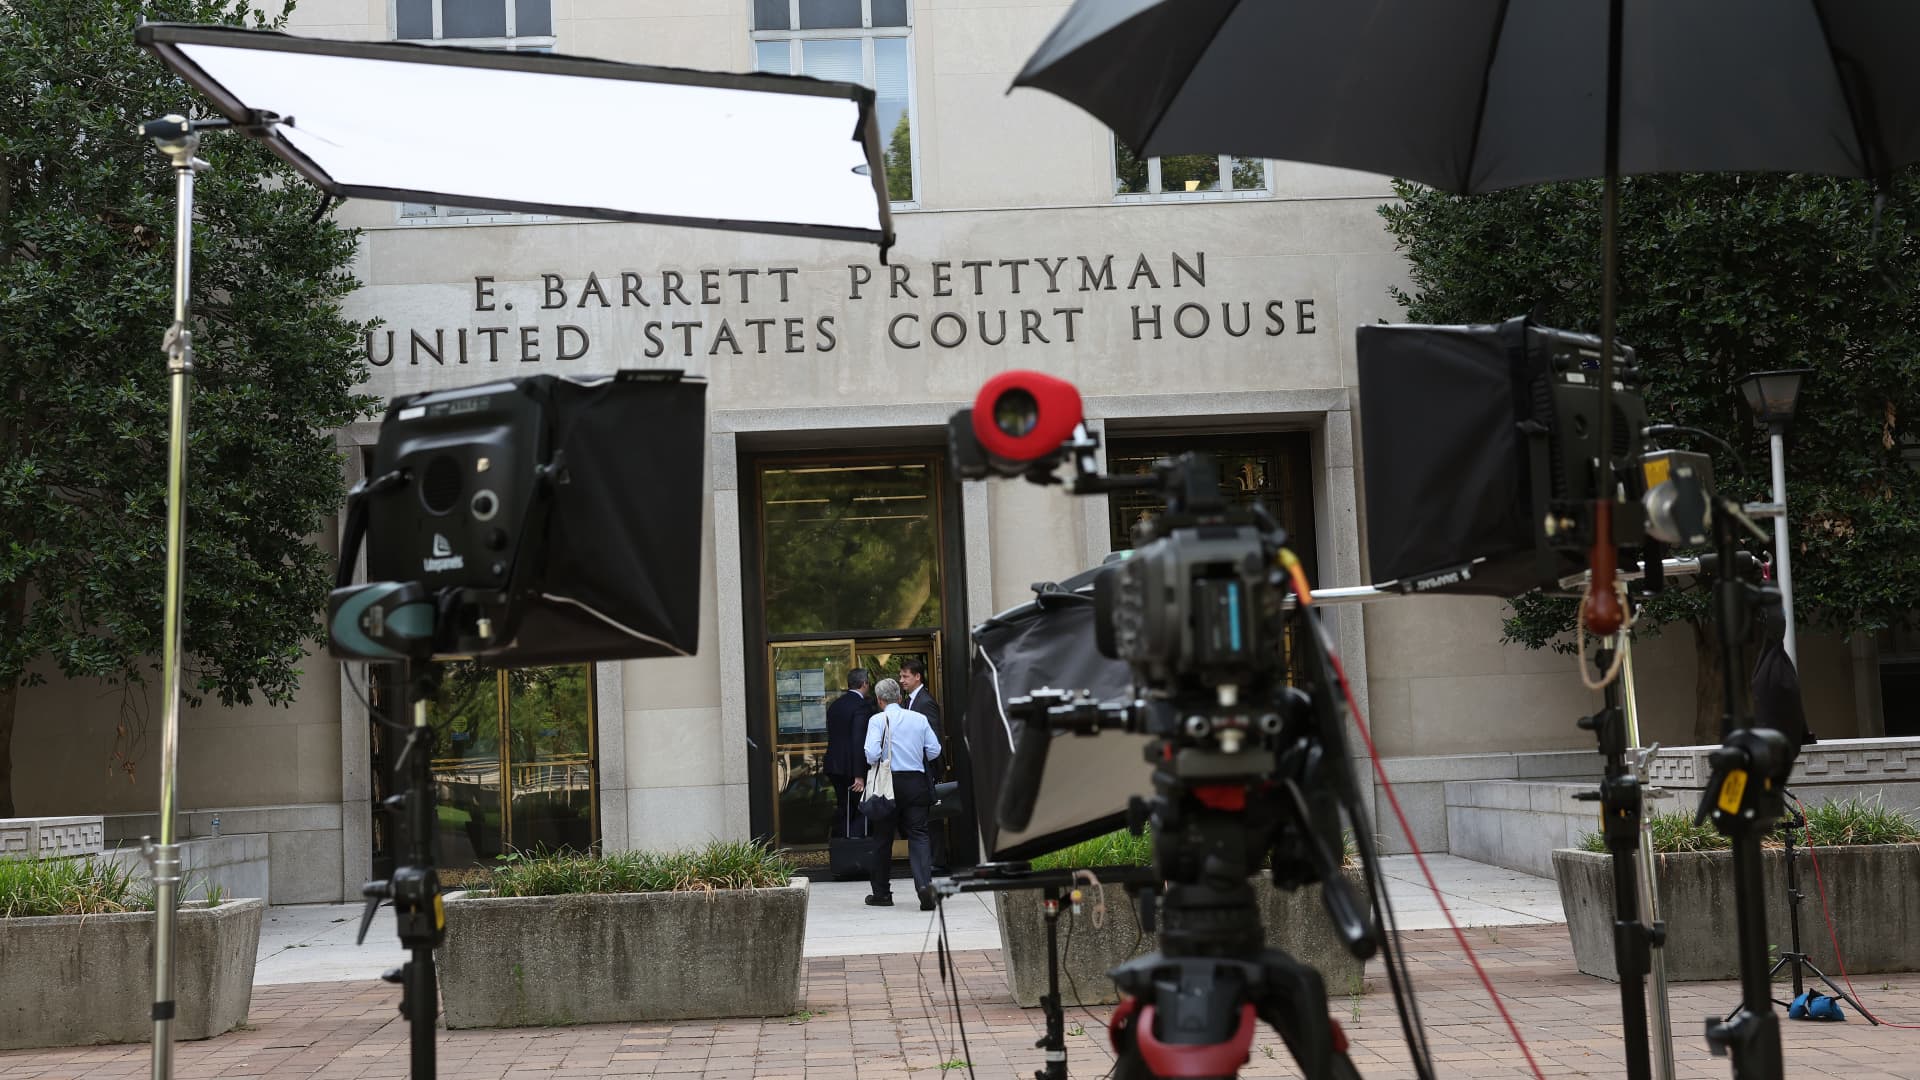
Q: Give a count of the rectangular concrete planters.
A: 4